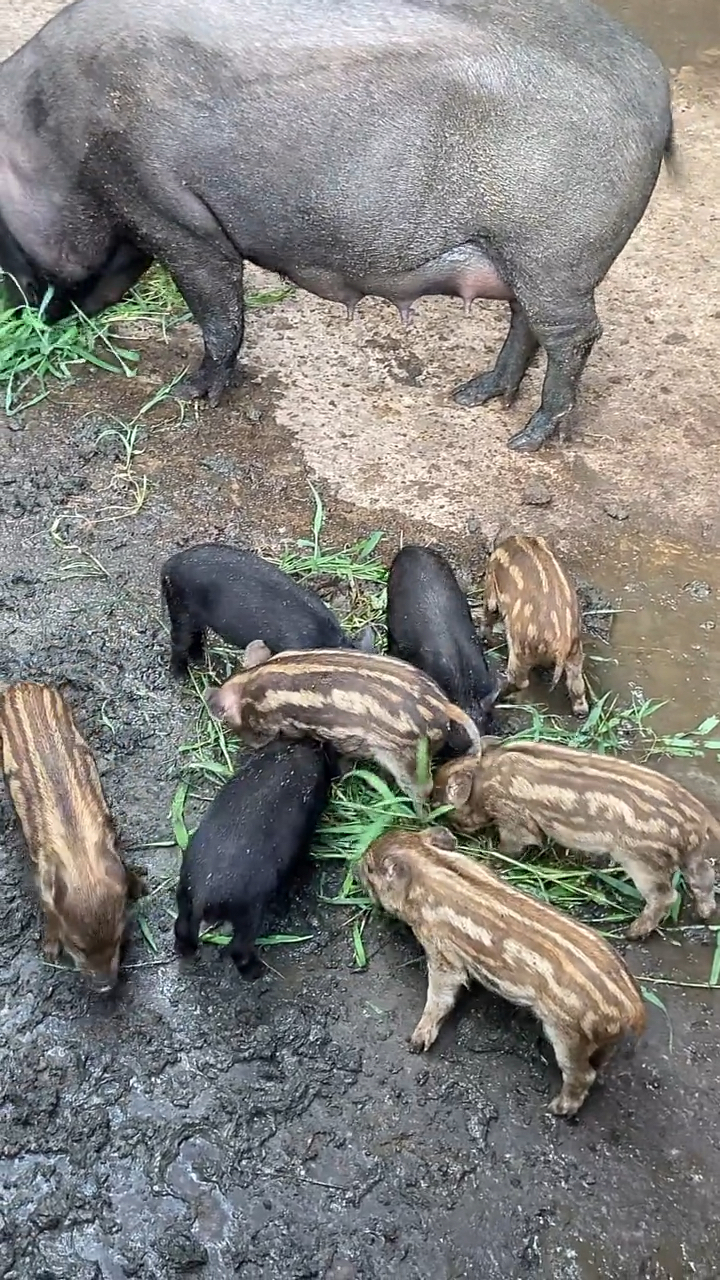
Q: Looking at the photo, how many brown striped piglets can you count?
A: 5